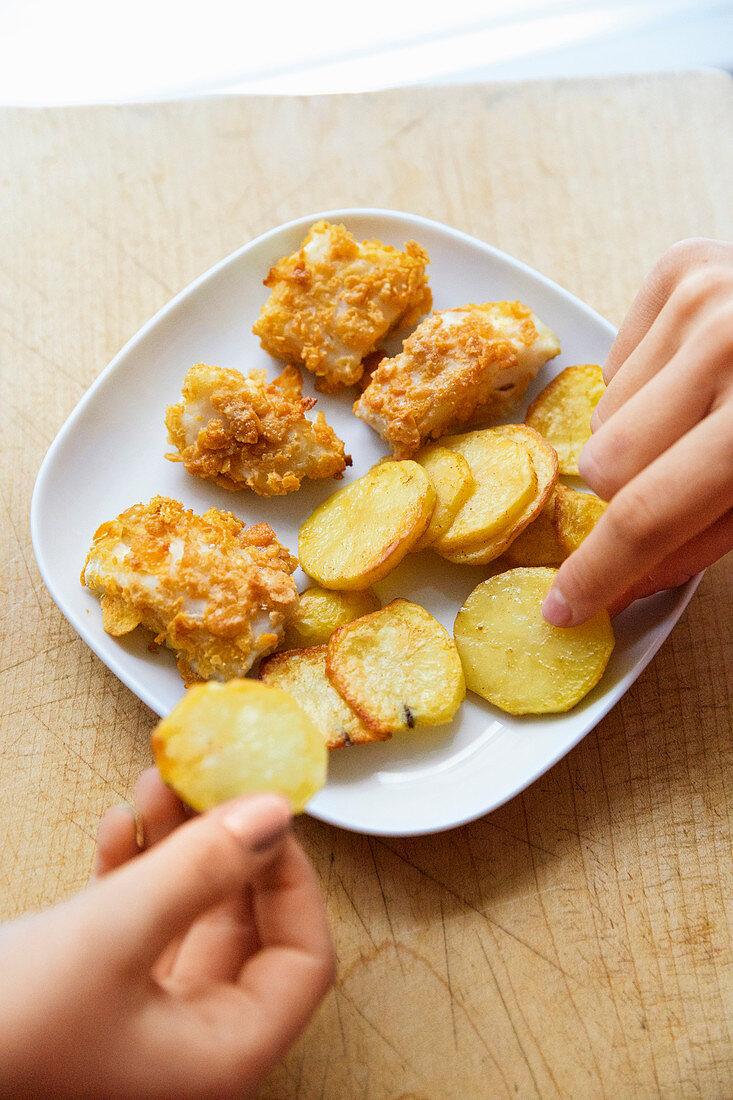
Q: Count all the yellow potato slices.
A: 12